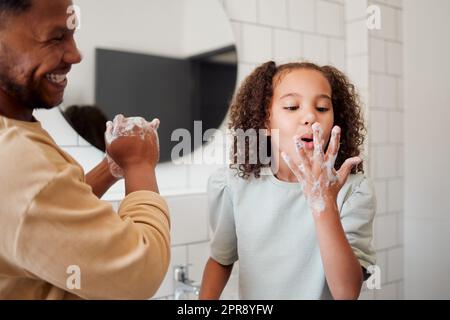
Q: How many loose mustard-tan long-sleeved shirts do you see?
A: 1